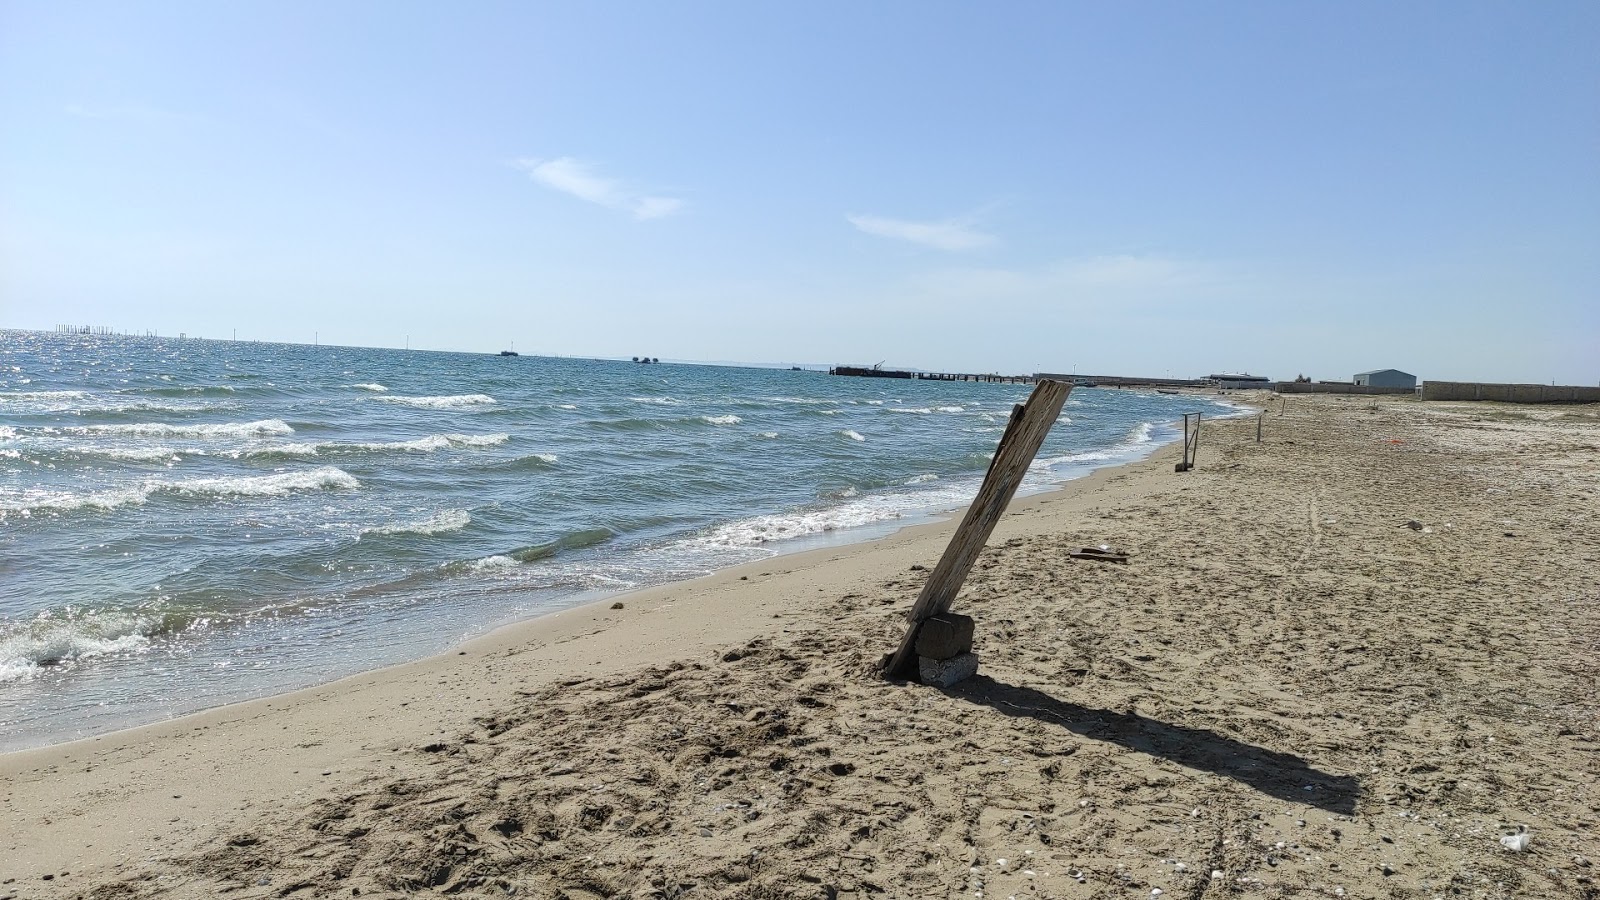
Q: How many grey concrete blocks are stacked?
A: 2